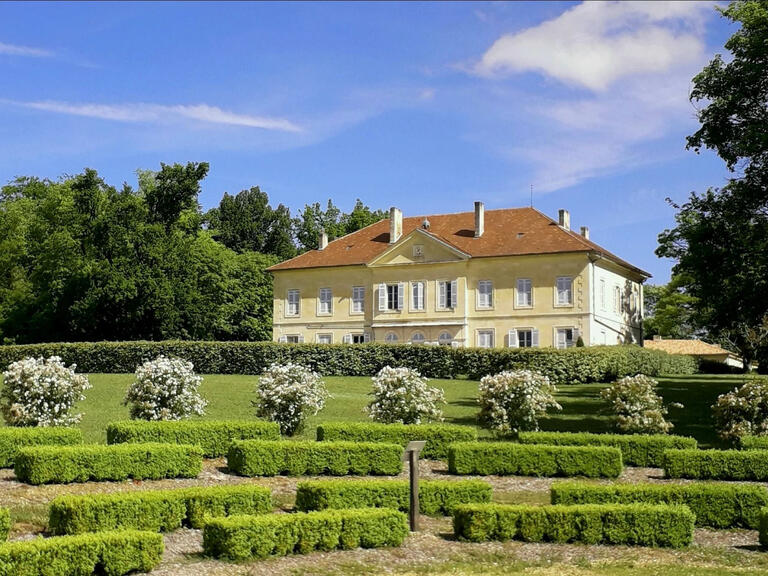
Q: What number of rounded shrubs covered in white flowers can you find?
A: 7